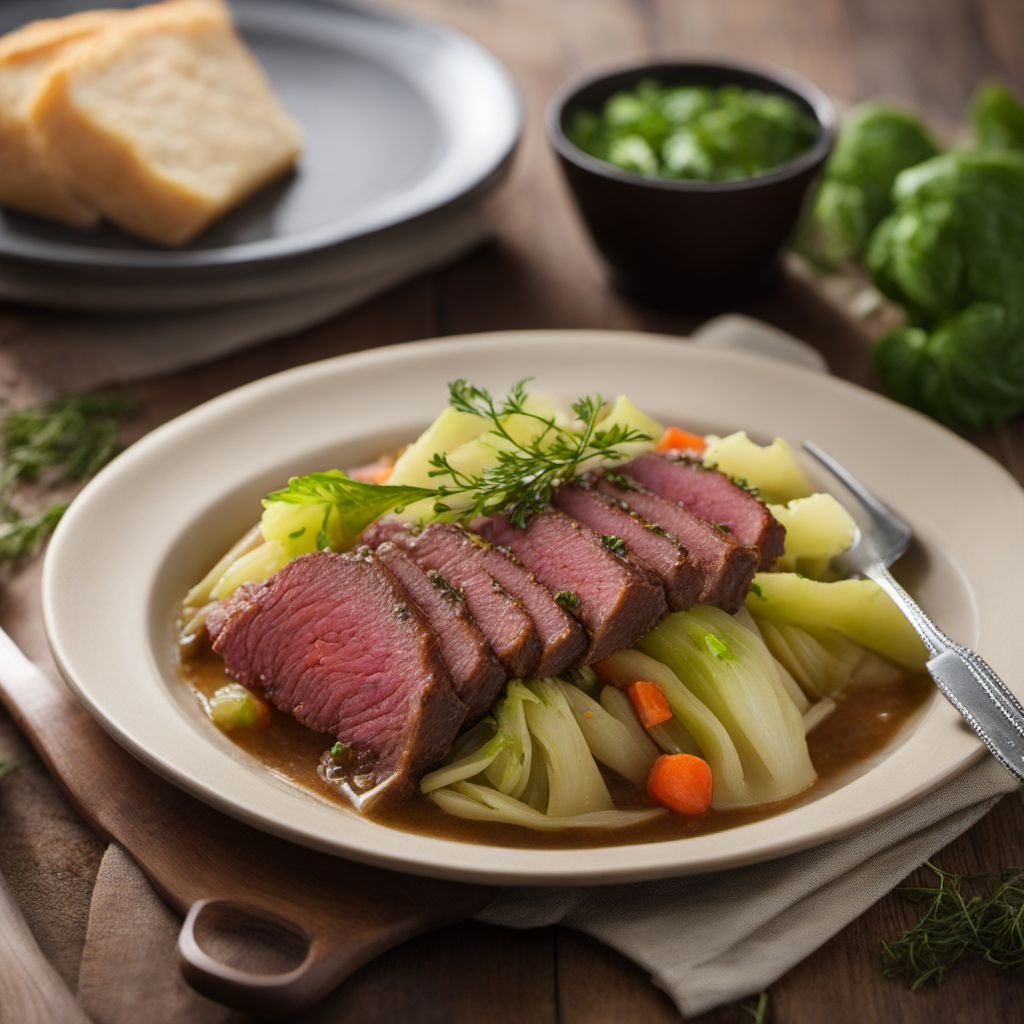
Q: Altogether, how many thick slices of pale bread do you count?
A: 2